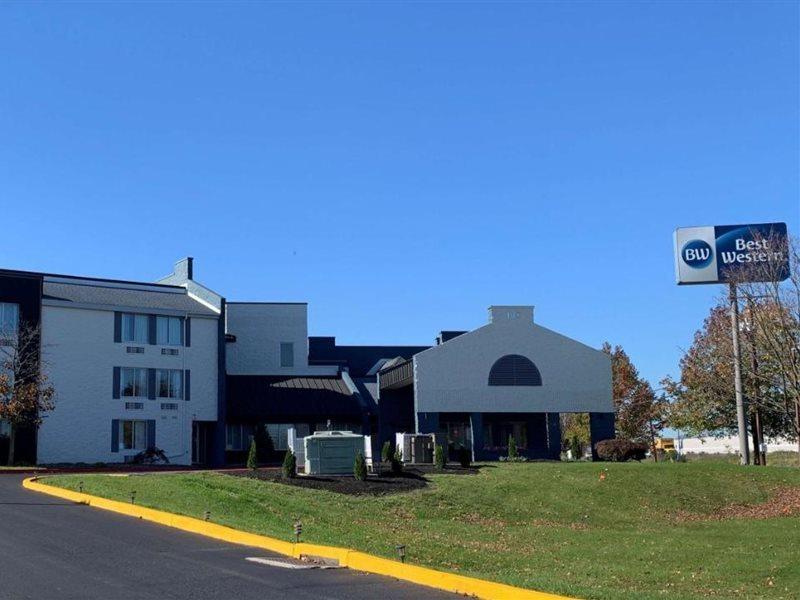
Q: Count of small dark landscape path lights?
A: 5